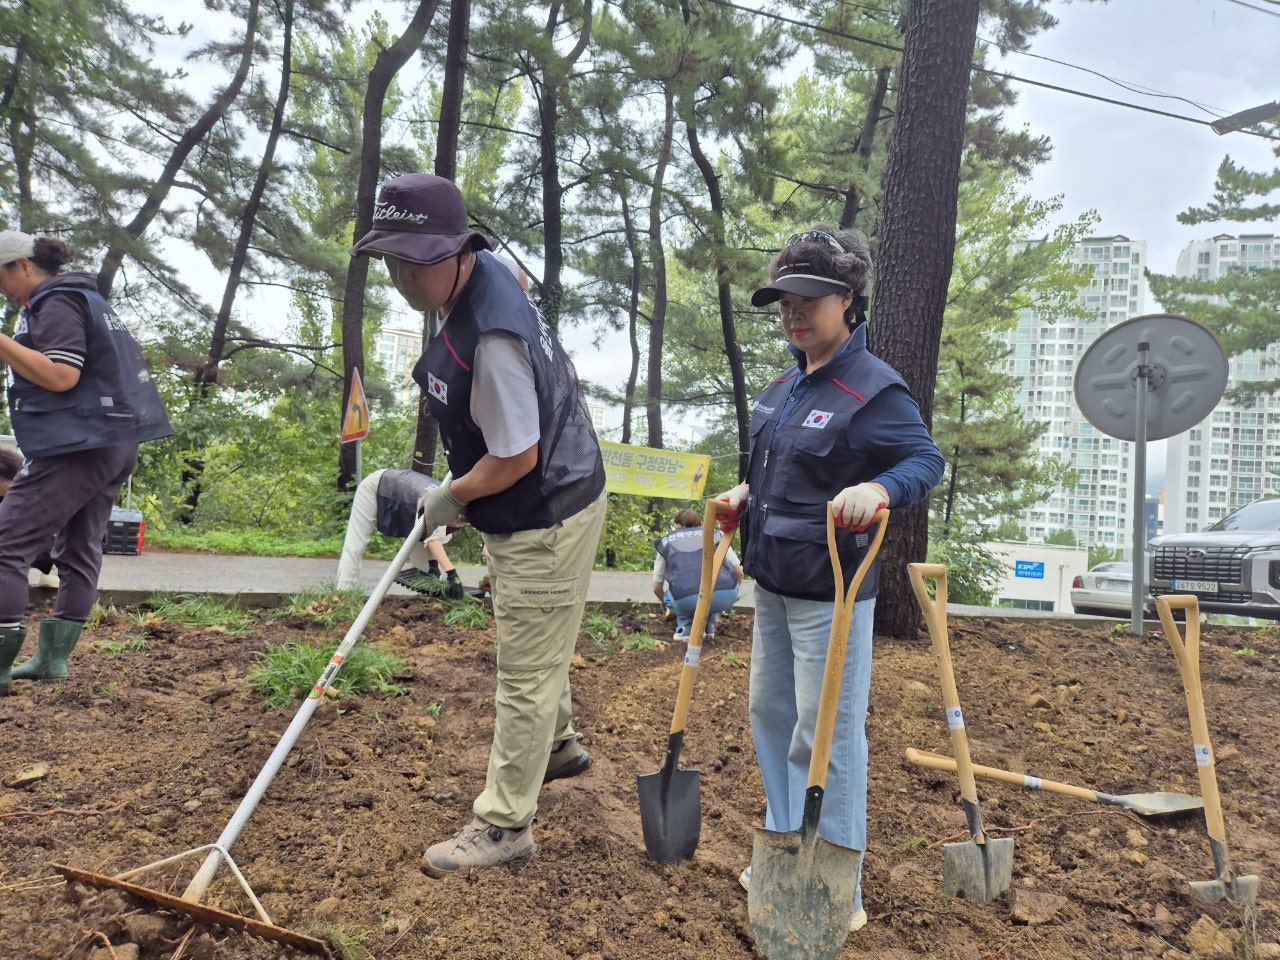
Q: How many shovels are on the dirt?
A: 5